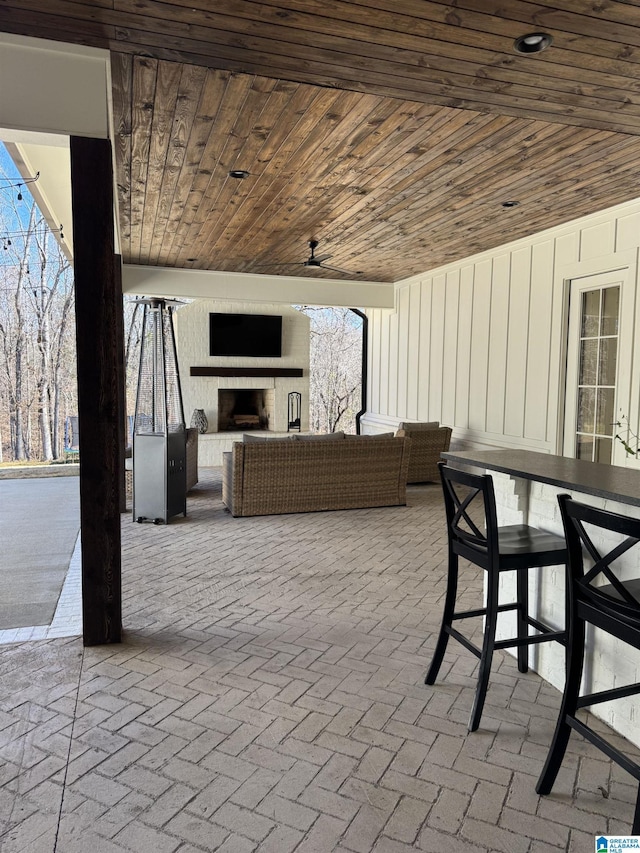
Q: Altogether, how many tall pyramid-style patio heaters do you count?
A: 1